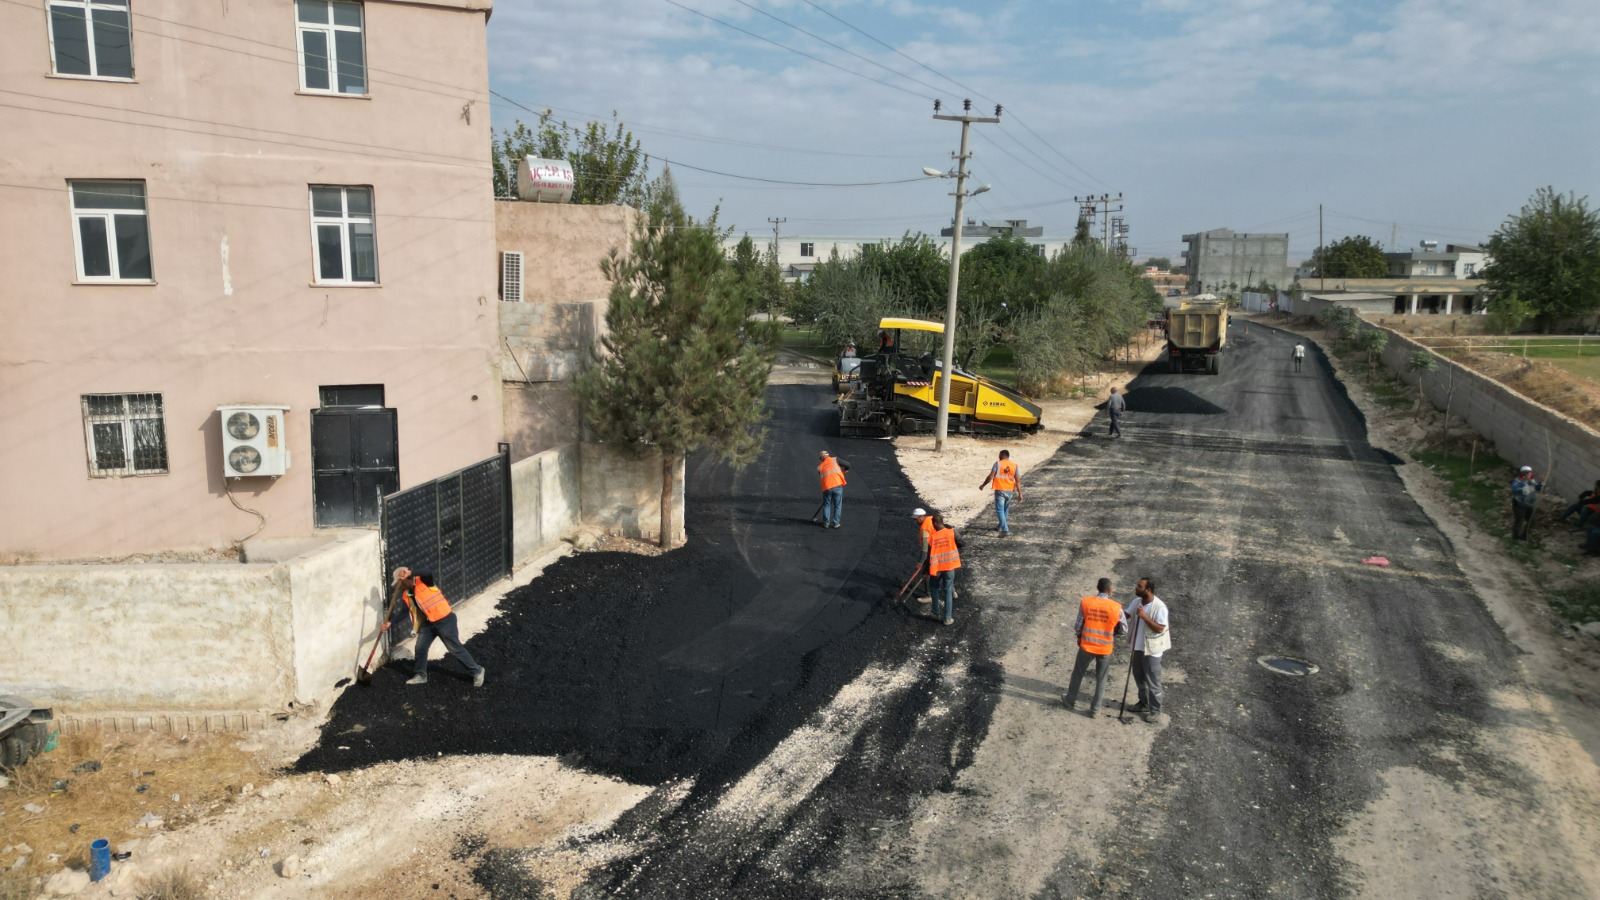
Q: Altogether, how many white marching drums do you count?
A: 0